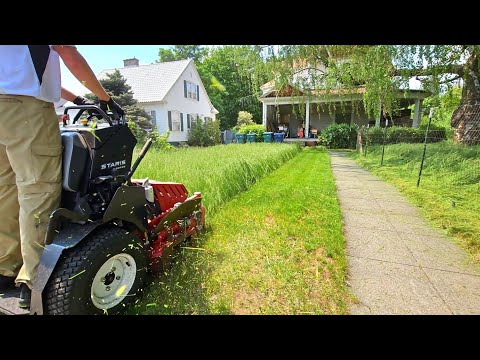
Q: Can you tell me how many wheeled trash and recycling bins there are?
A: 4